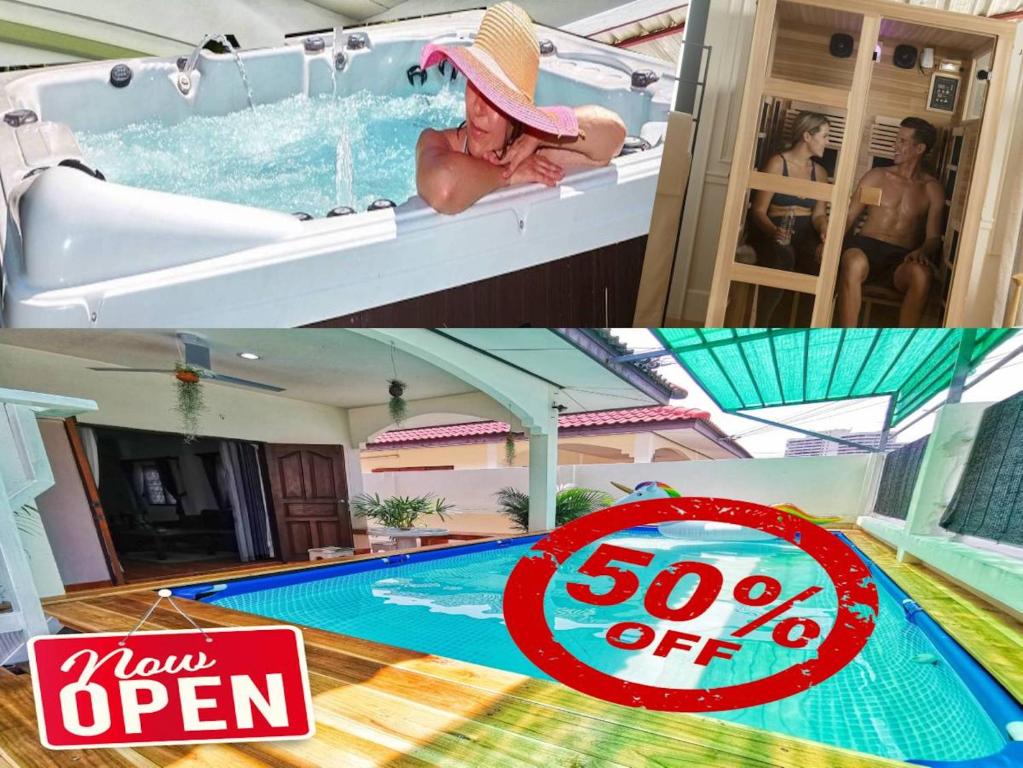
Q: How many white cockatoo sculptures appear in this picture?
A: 0